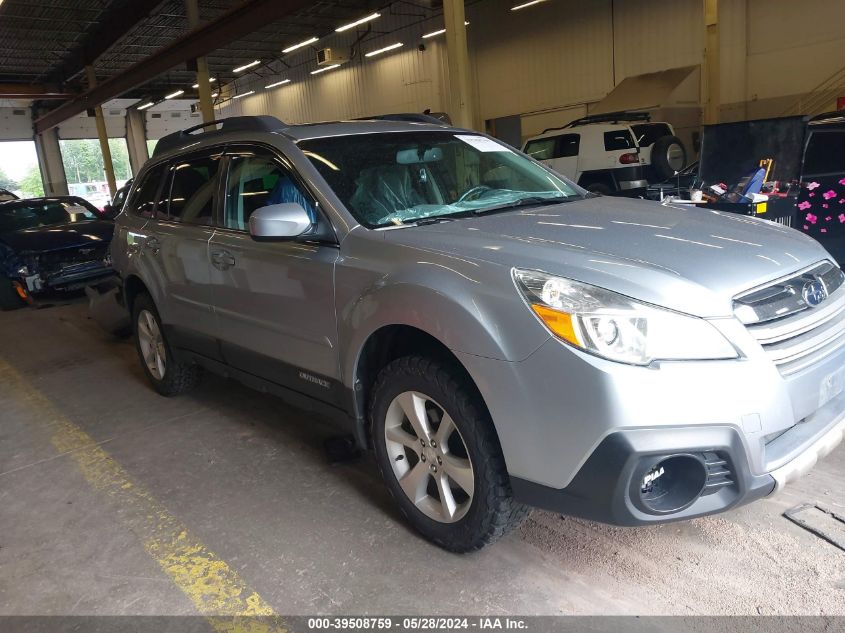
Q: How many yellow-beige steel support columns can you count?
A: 4